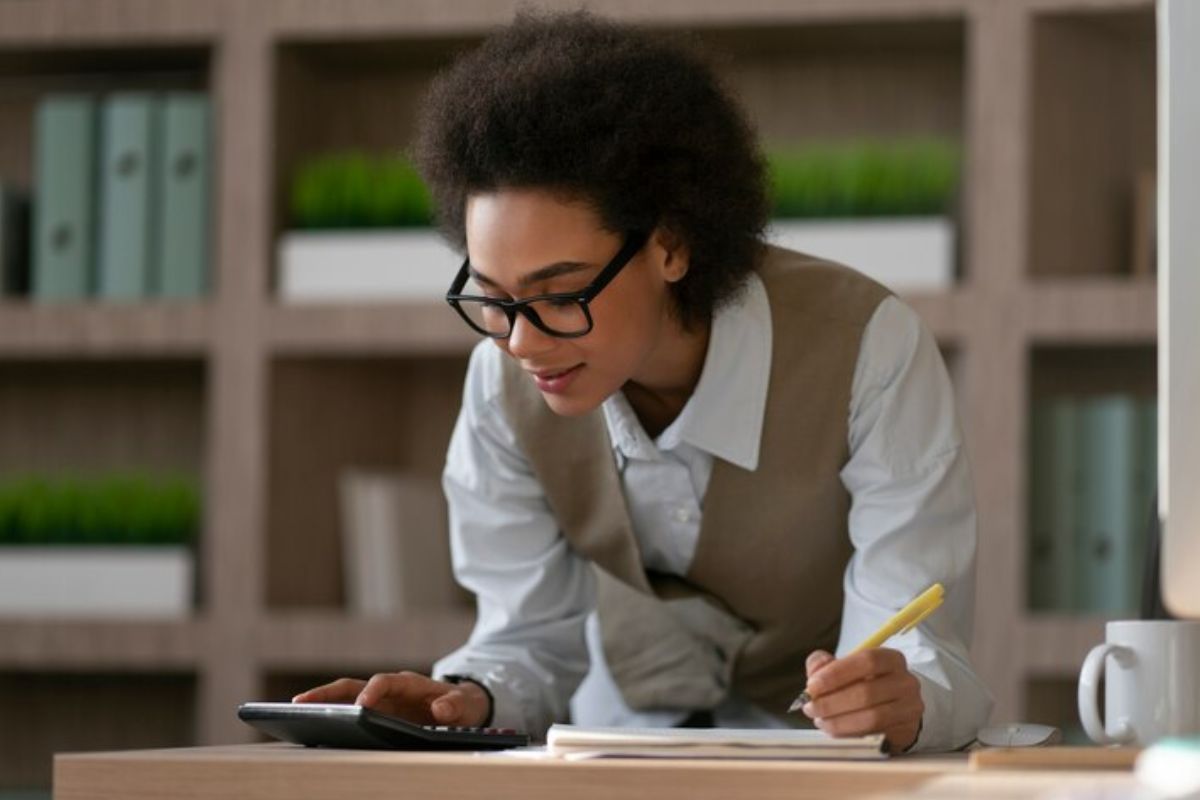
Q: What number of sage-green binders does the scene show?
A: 6